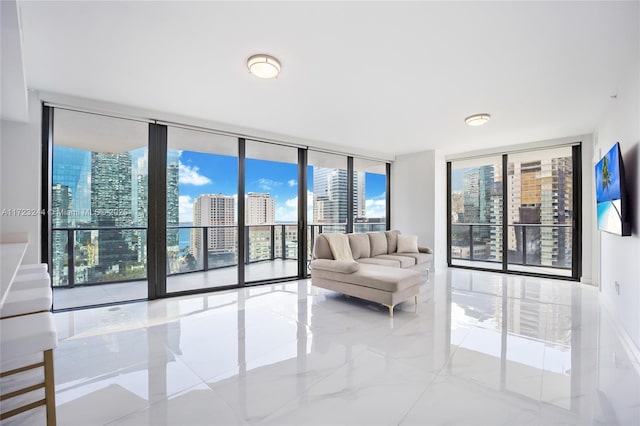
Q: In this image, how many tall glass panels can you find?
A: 7